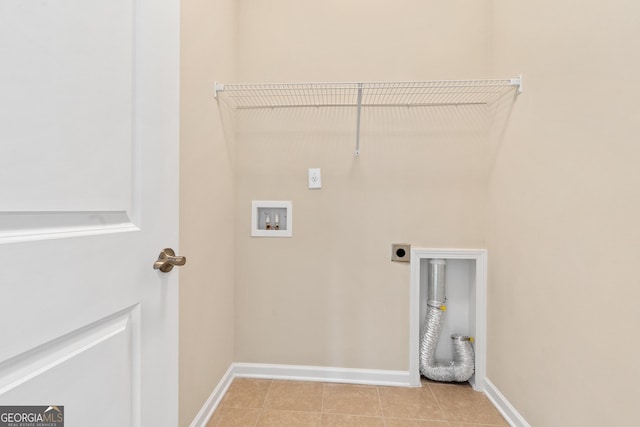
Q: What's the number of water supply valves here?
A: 2